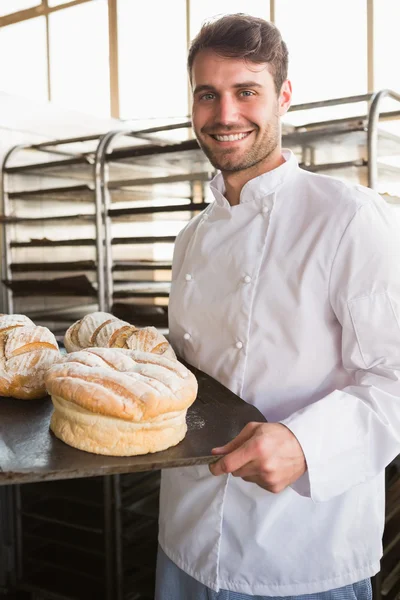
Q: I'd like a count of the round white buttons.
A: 6